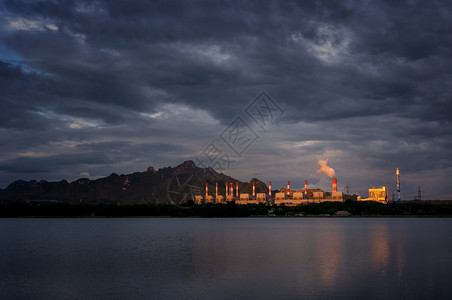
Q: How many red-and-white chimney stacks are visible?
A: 10